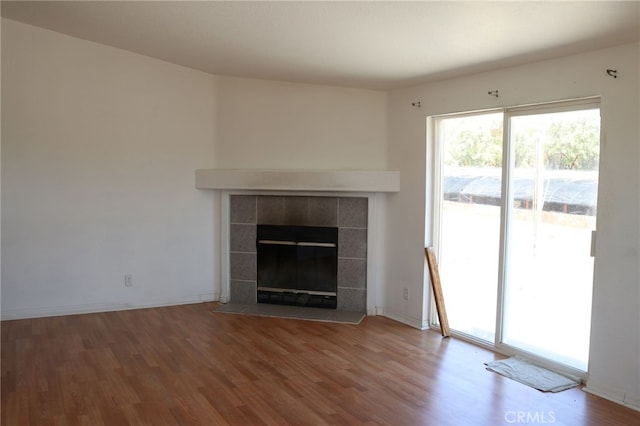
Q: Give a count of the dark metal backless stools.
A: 0